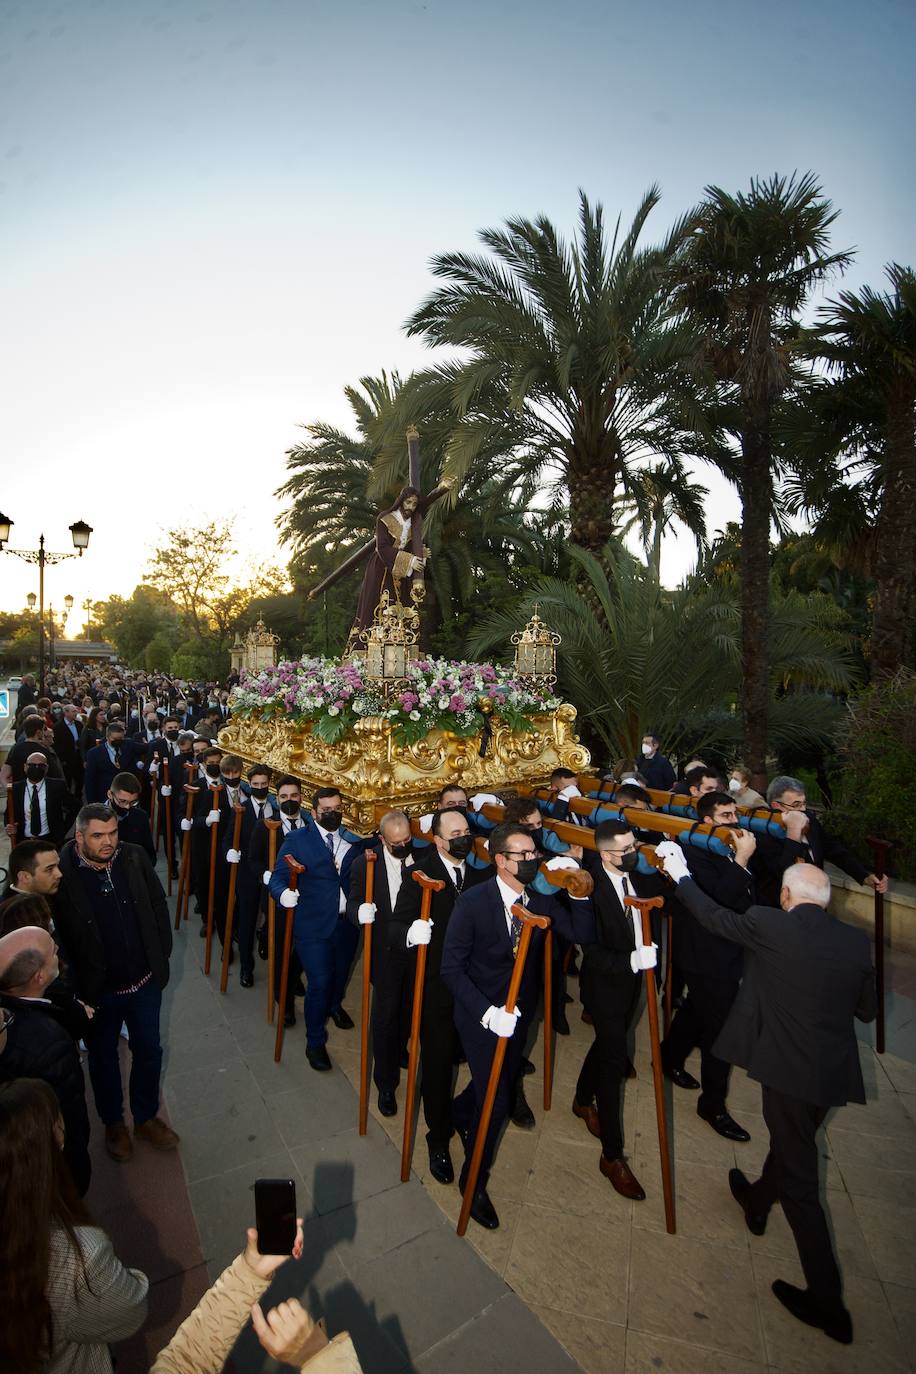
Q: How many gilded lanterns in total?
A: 3